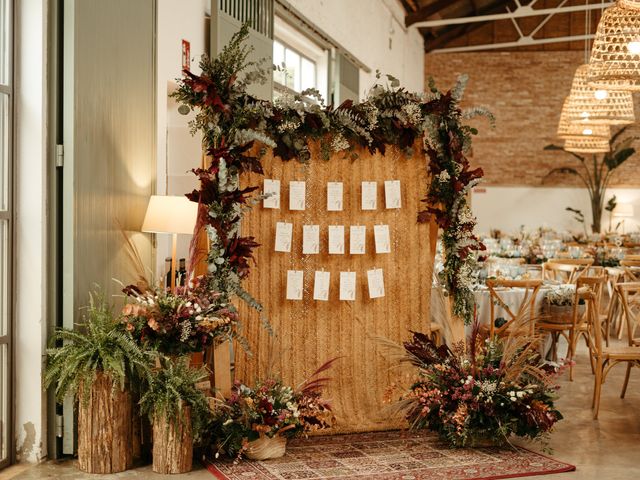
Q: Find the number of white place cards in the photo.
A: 14